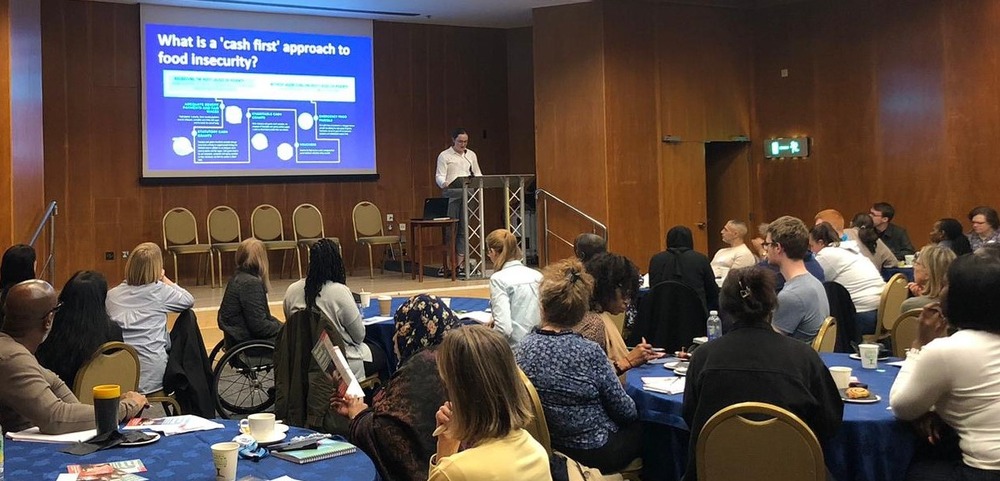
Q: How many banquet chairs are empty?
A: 5